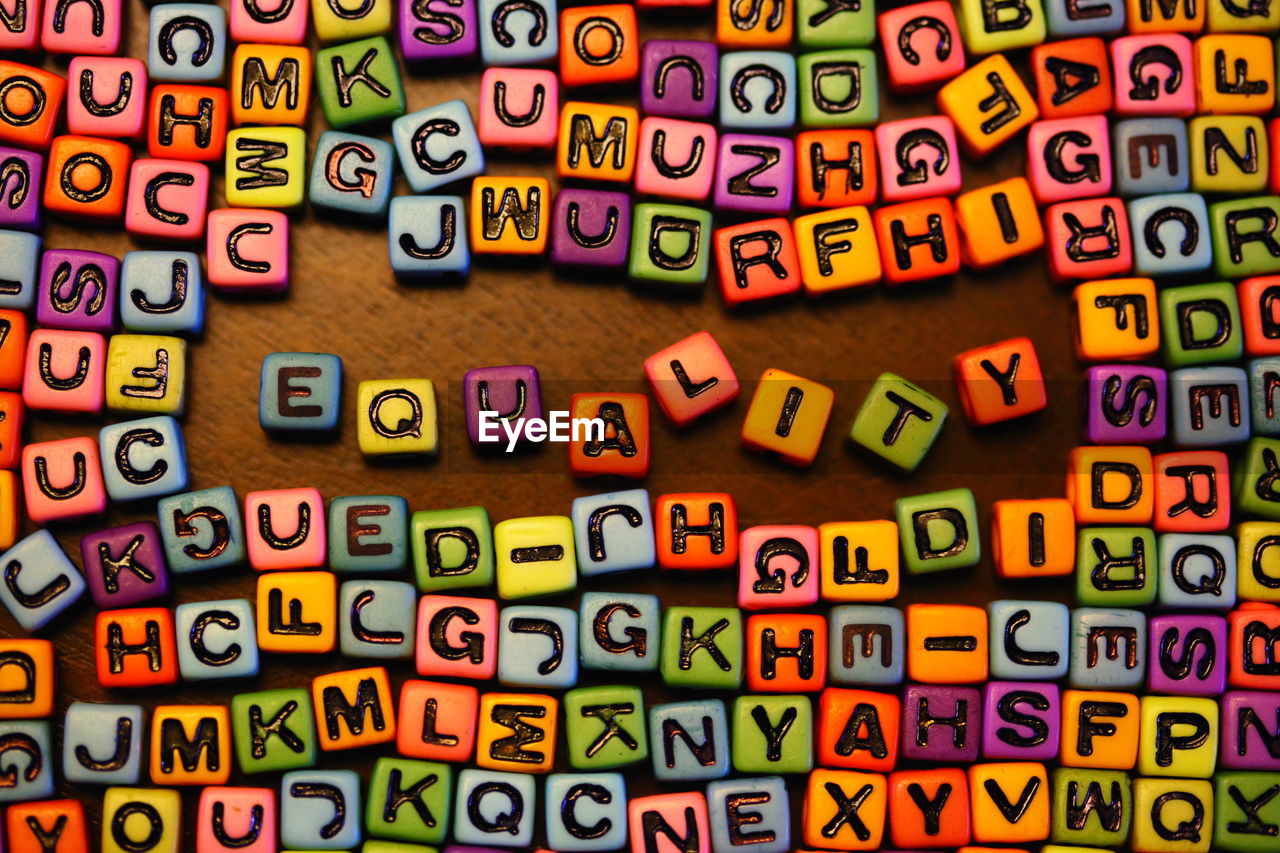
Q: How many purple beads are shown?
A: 13